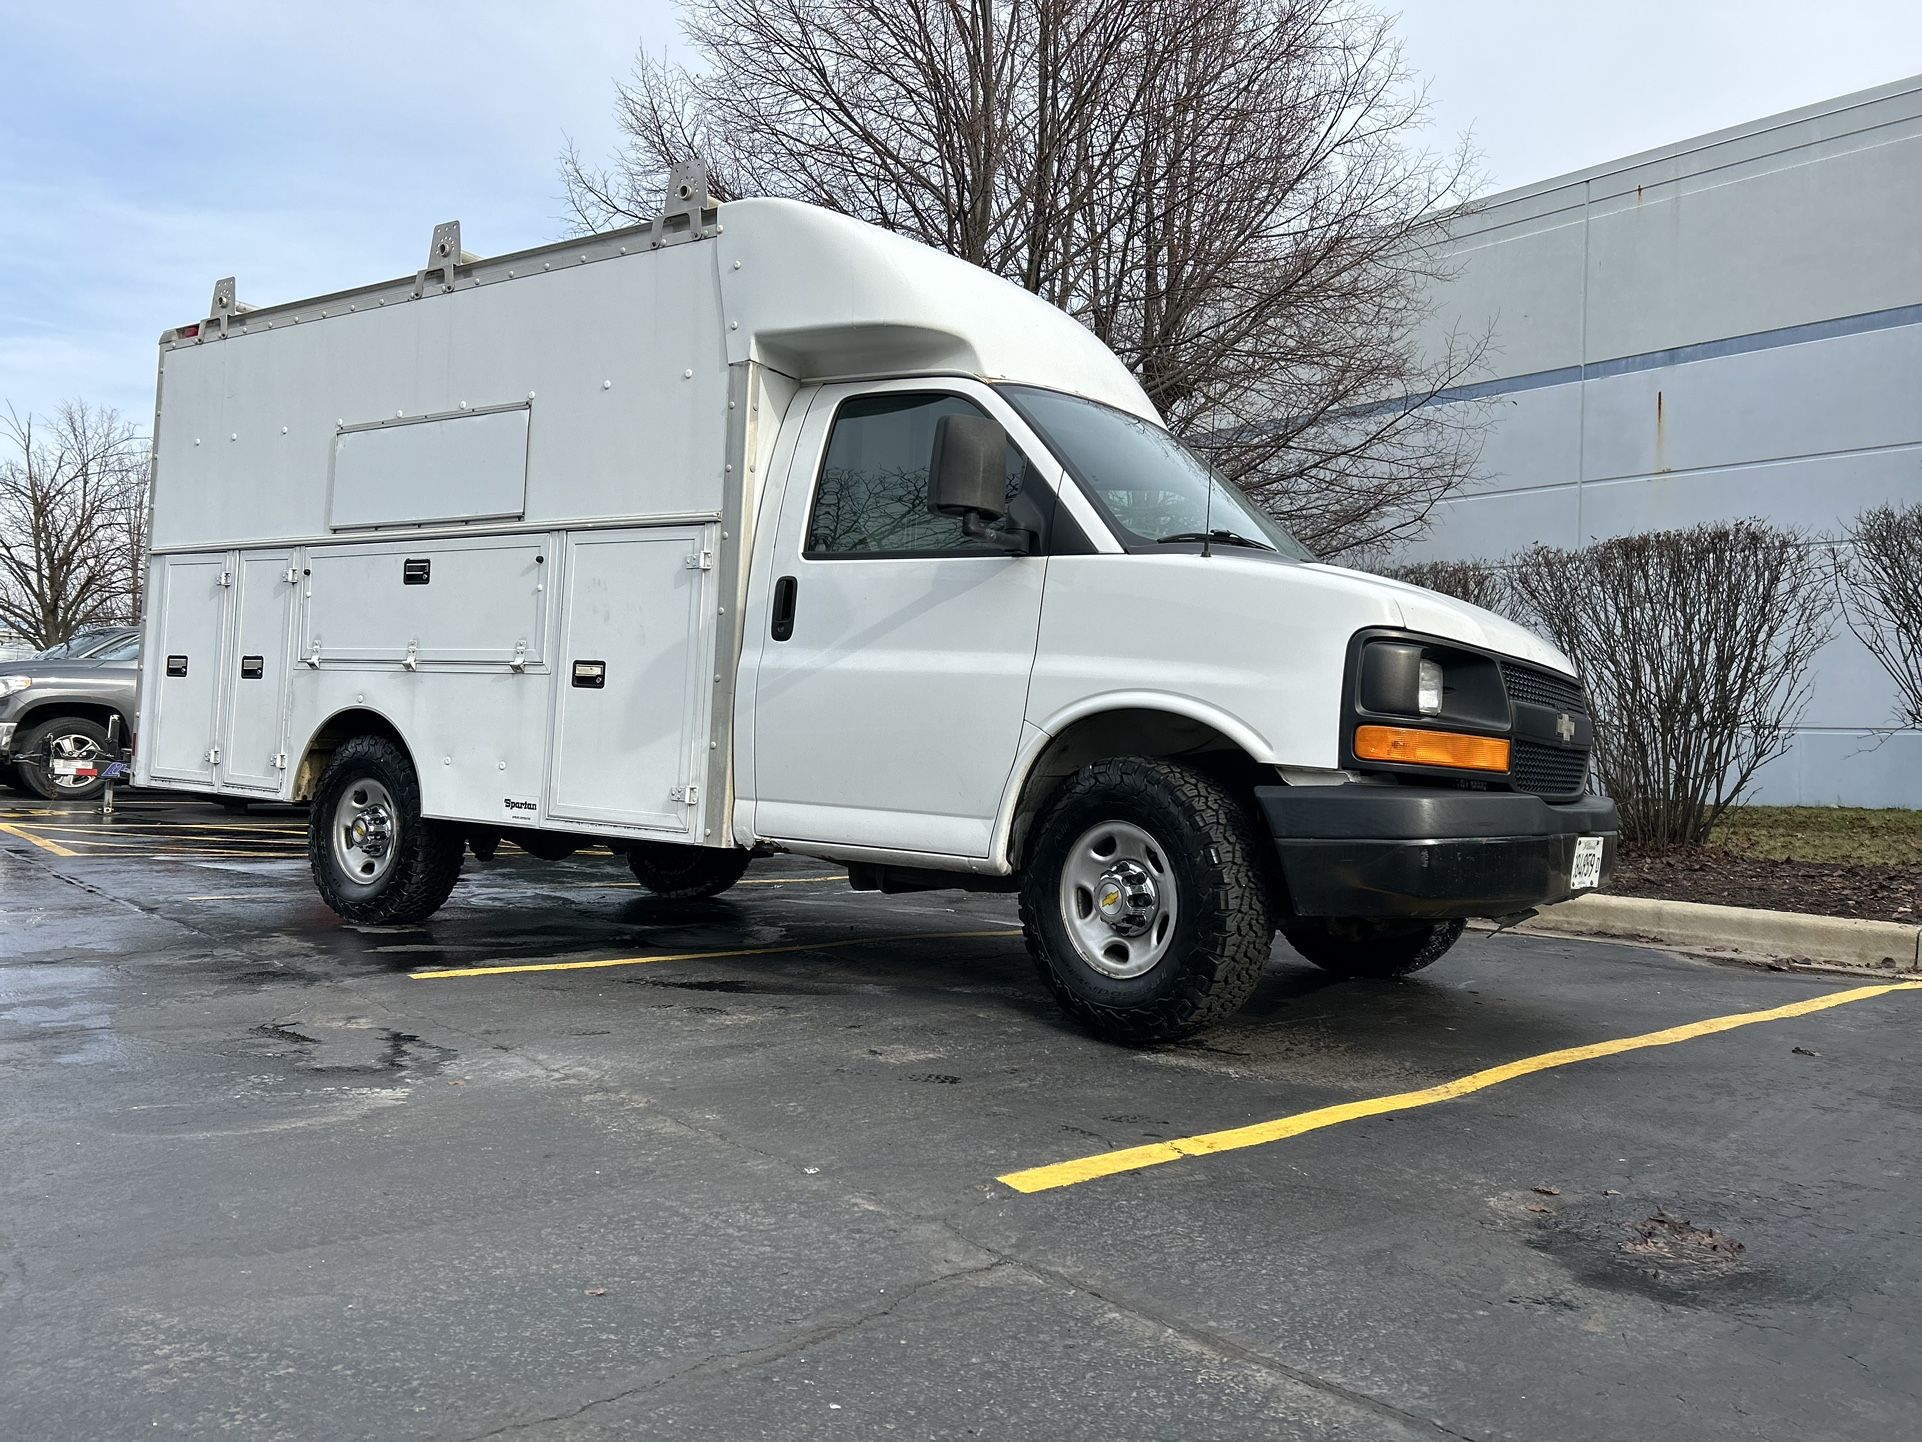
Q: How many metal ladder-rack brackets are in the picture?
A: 3